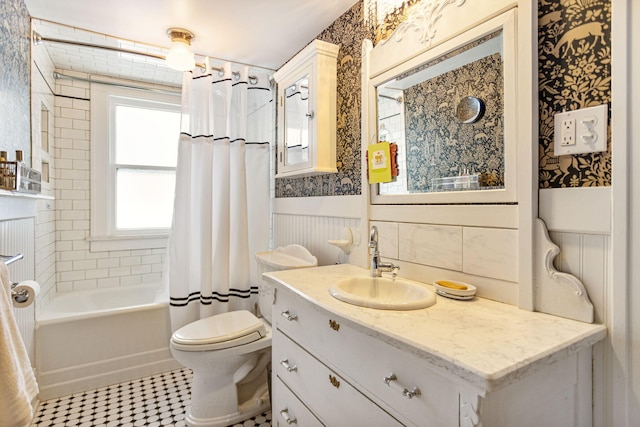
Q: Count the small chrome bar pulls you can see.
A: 4